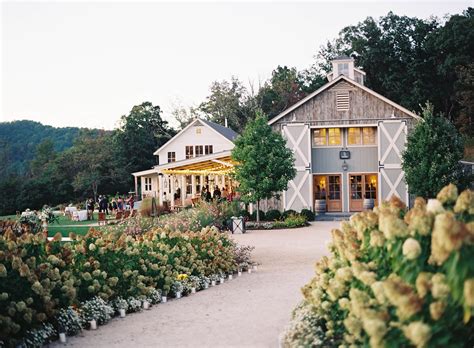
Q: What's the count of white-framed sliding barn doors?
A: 2